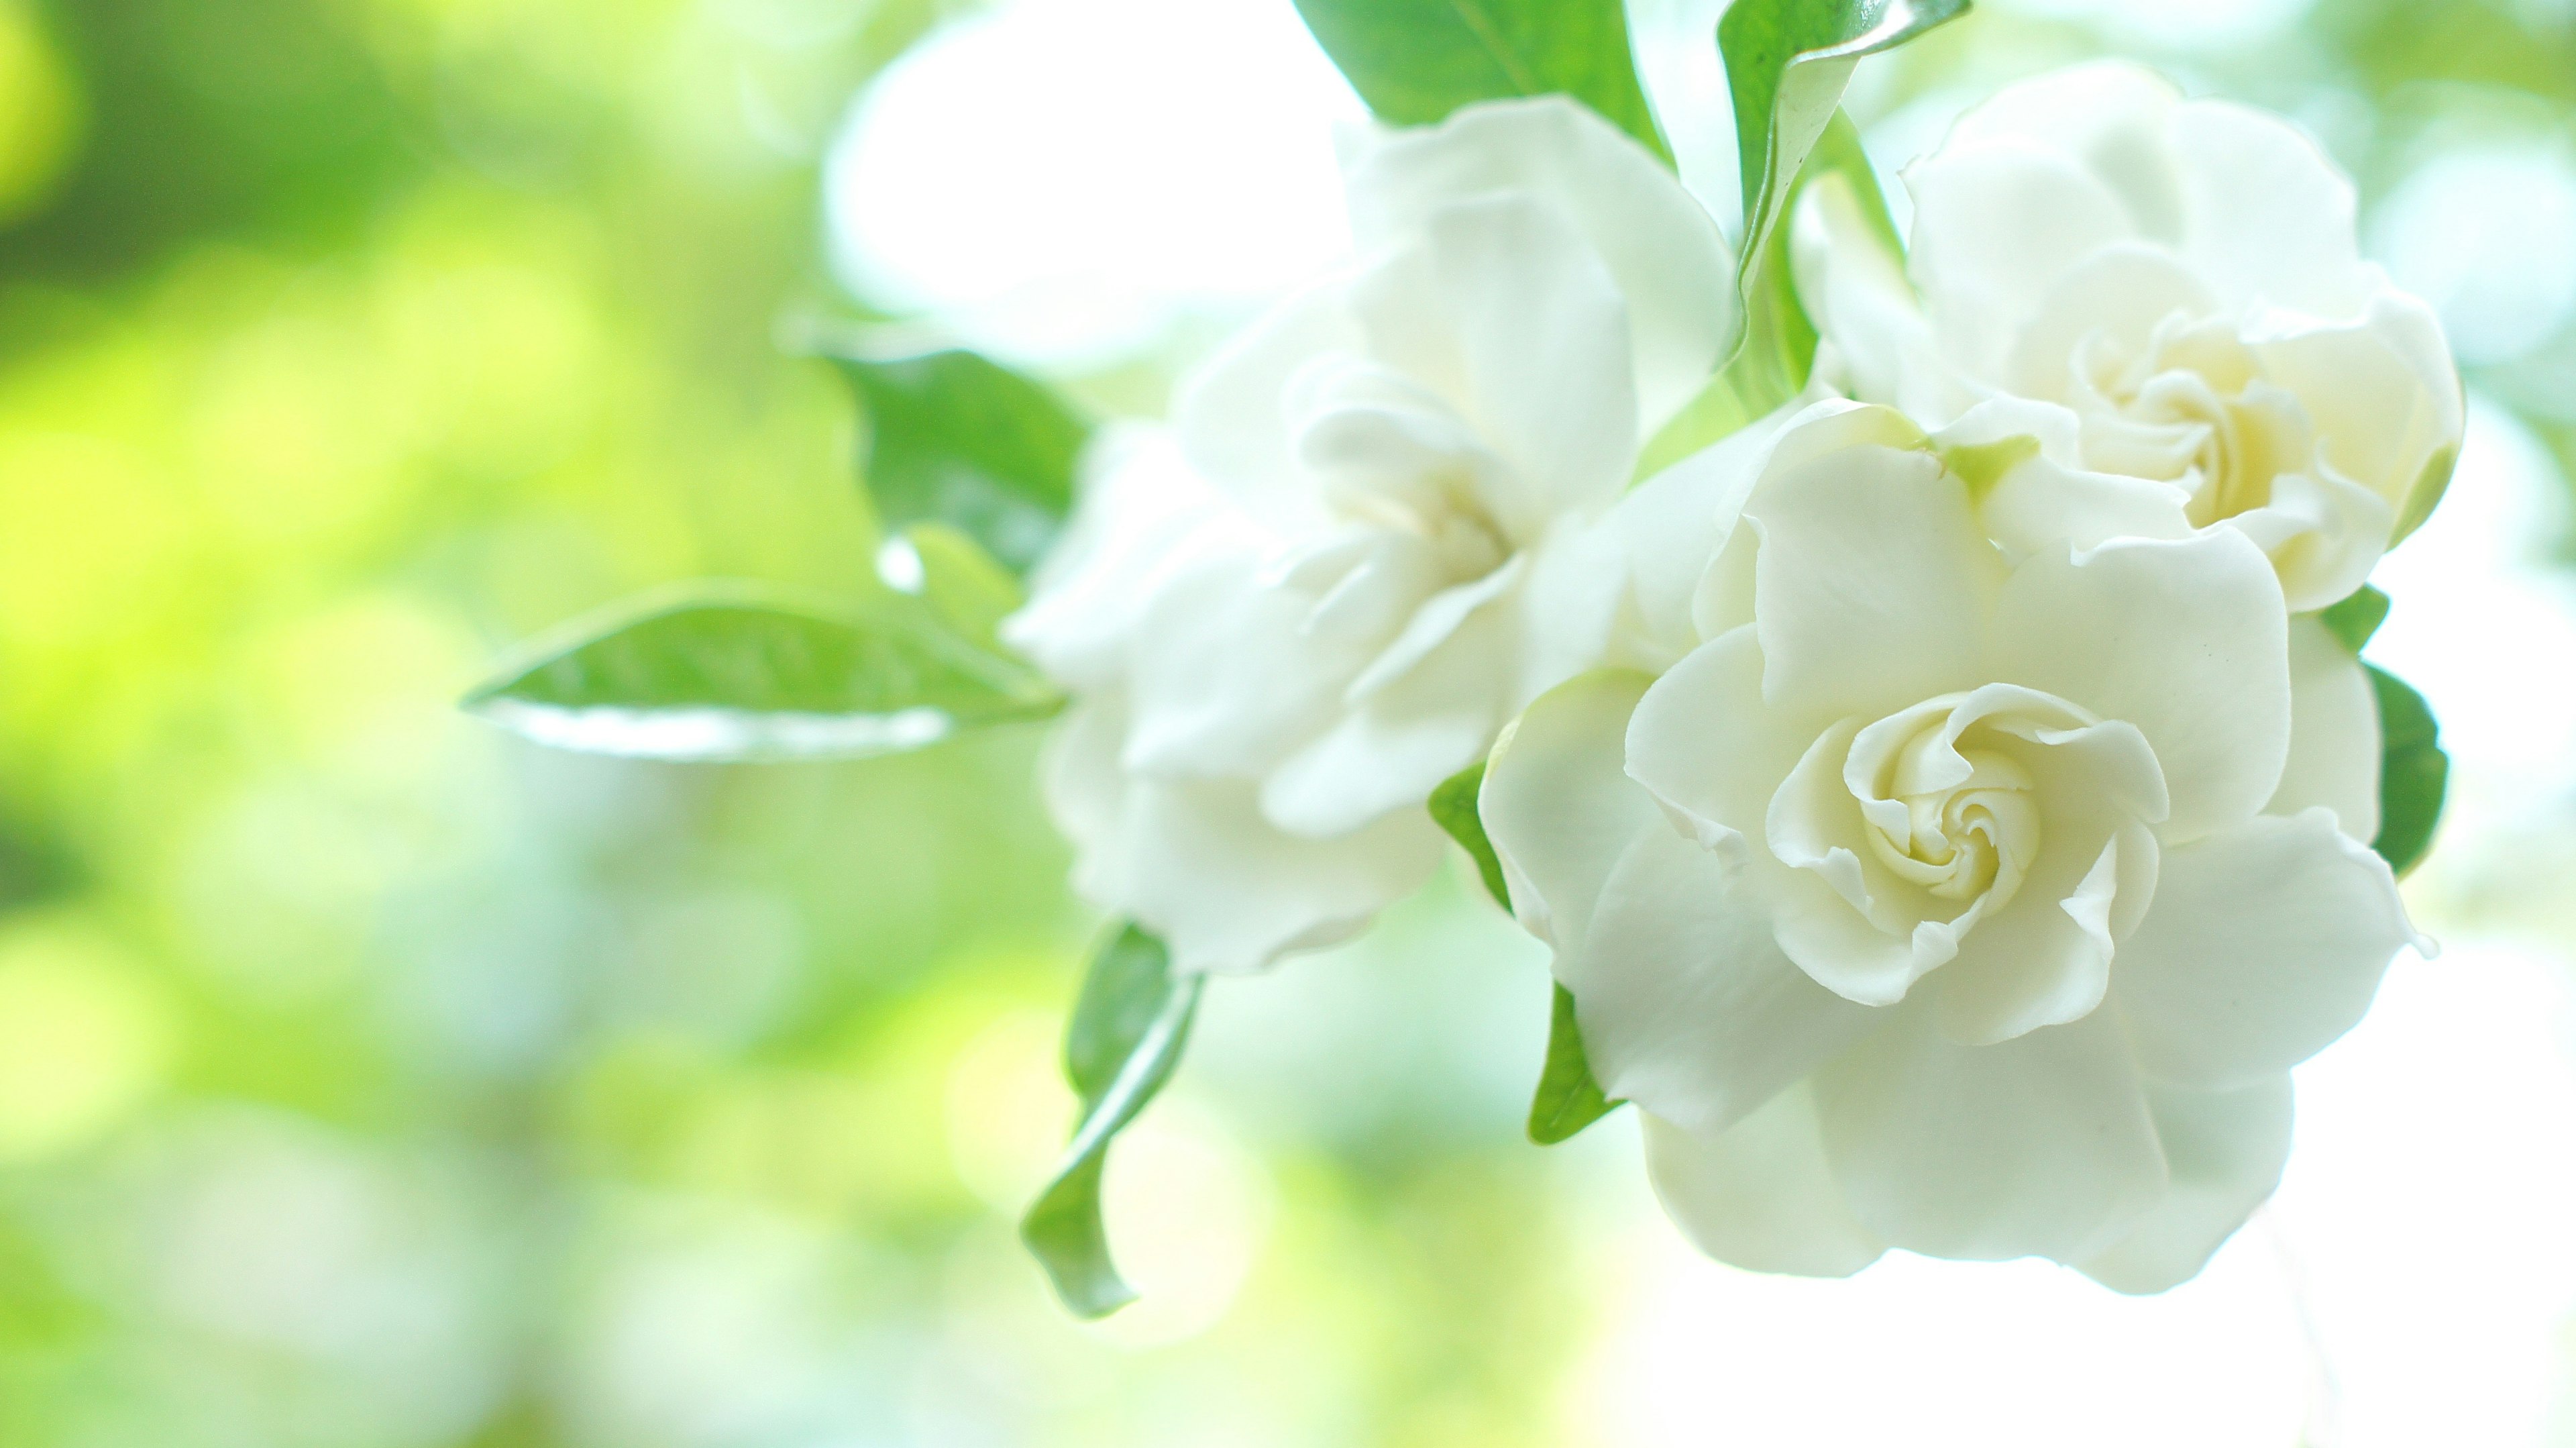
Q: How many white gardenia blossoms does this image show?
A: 3